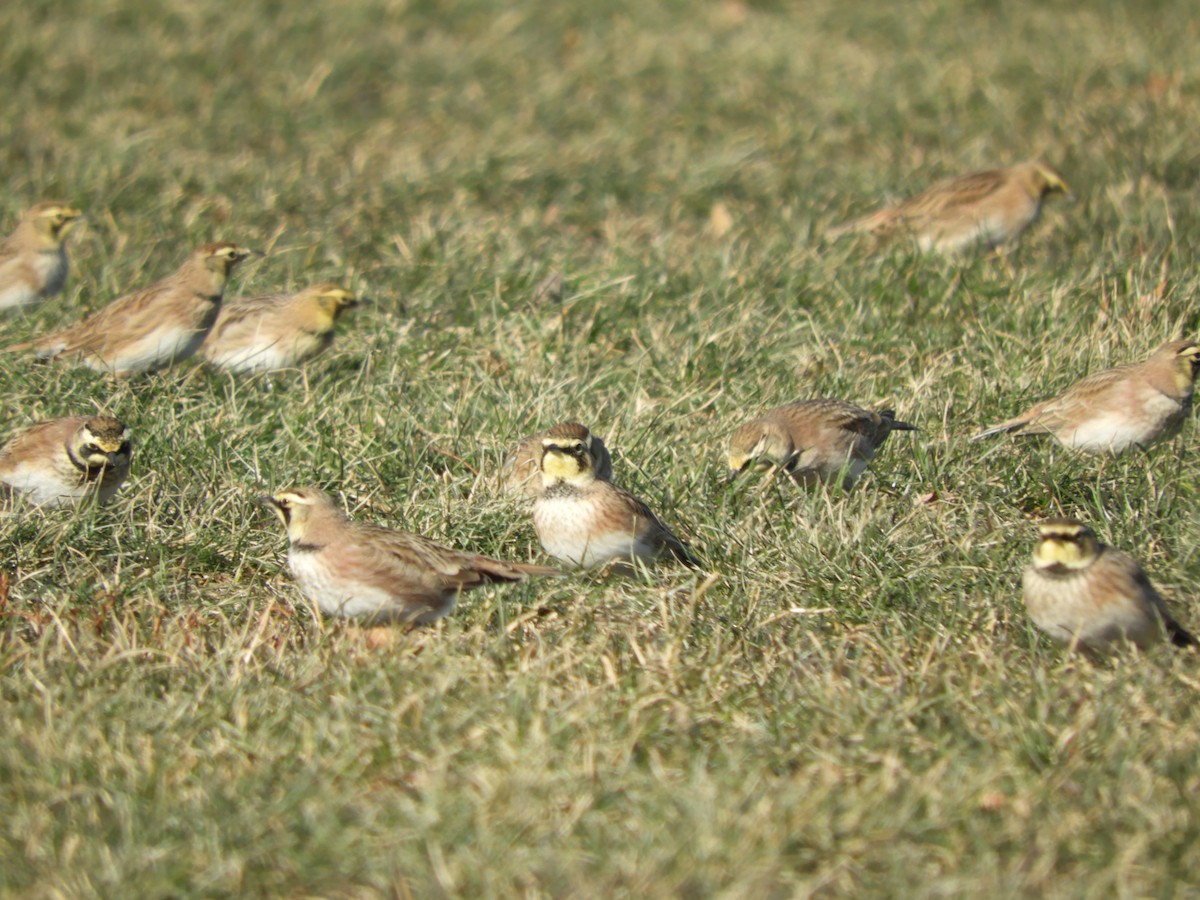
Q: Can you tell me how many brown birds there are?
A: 11